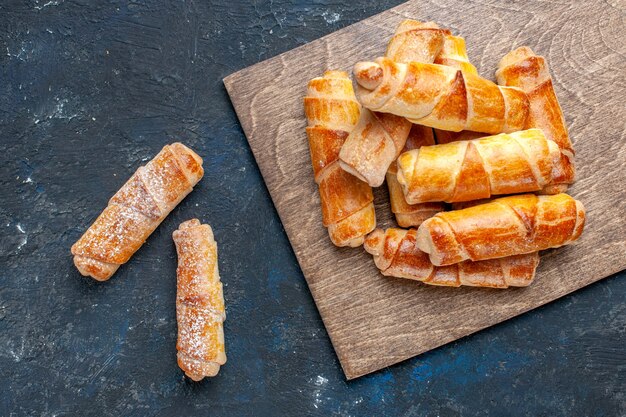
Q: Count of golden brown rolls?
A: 11